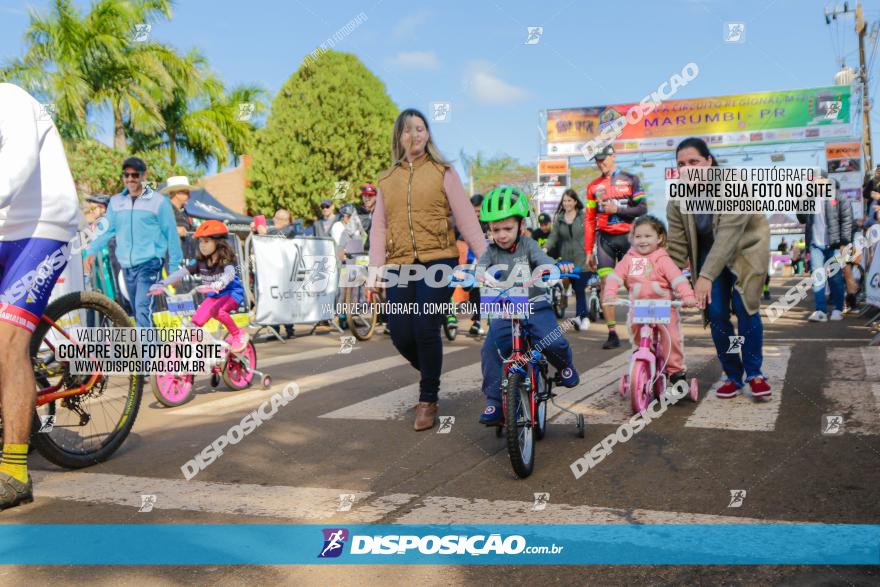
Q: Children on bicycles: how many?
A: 3